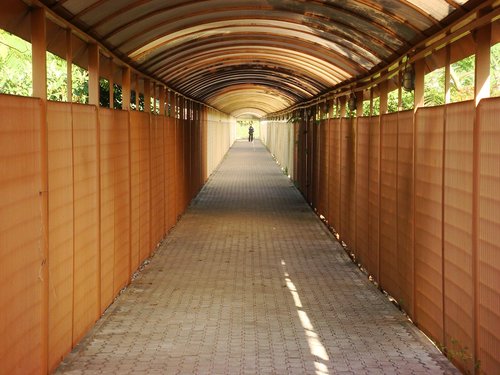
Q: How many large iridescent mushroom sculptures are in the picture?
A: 0